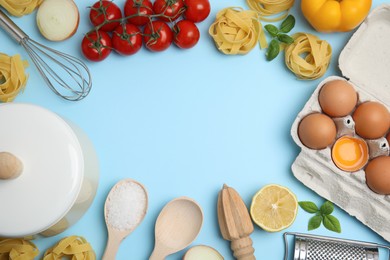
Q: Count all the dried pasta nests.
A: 7